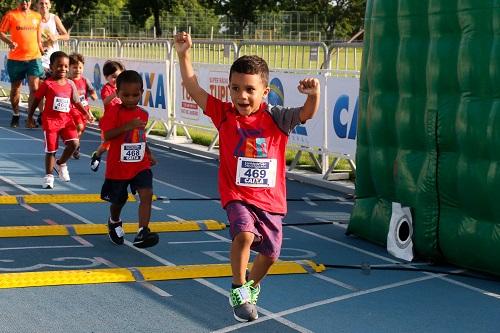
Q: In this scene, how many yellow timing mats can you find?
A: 3